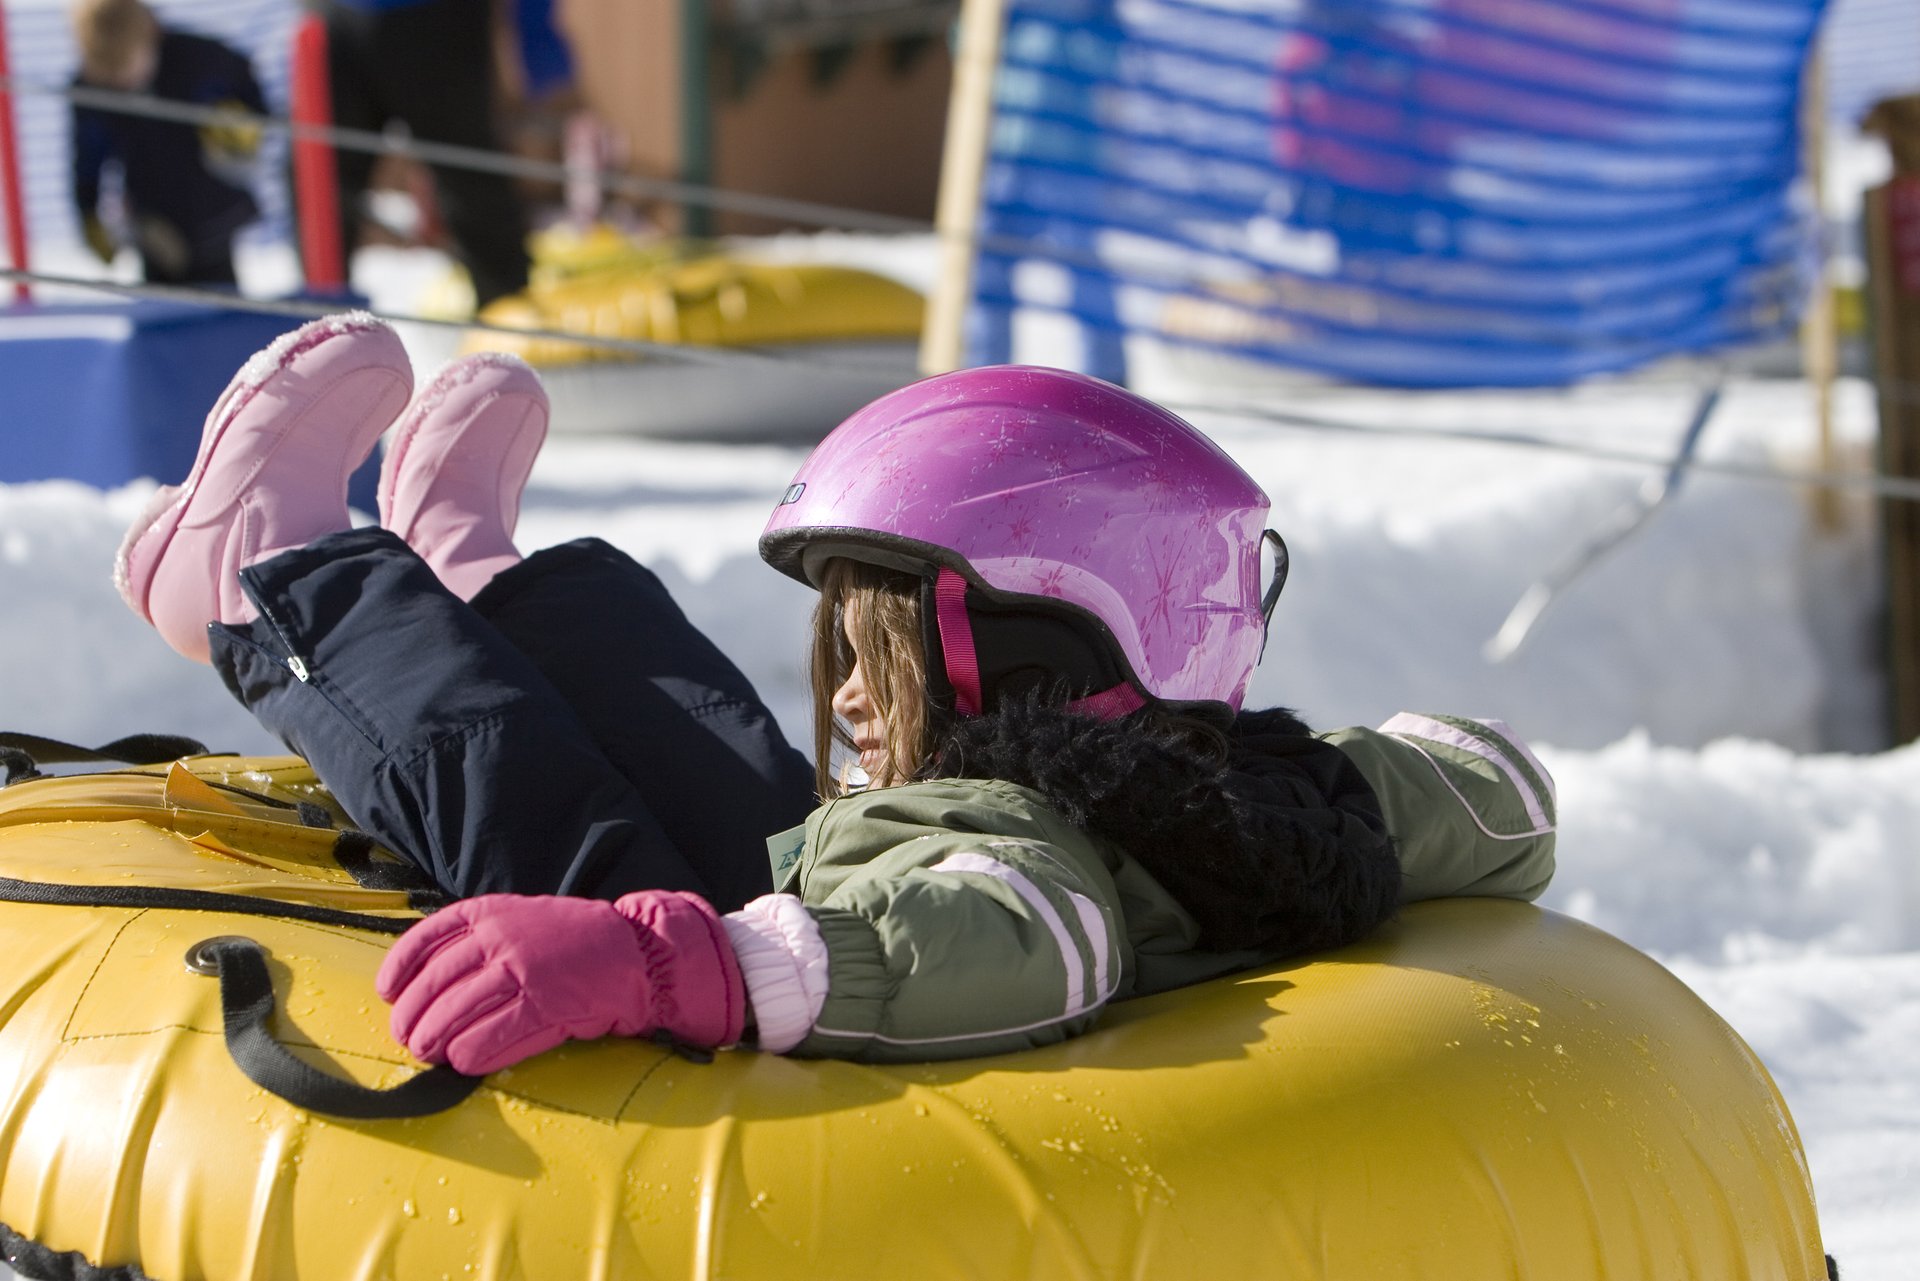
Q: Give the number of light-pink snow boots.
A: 2